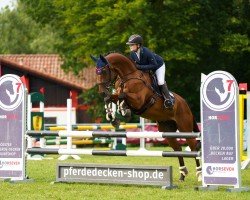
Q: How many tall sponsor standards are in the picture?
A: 2